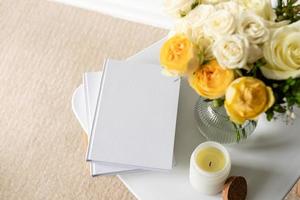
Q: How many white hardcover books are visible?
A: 2